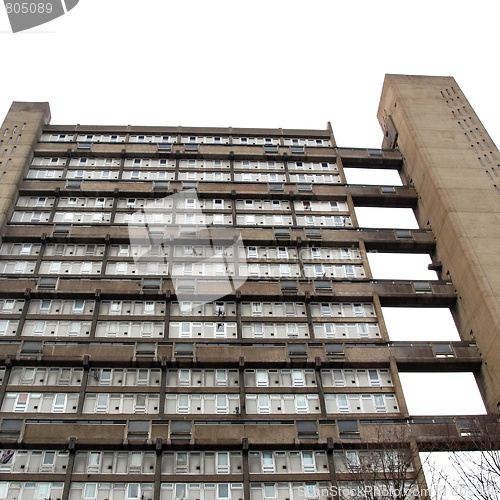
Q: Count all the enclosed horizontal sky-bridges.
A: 6